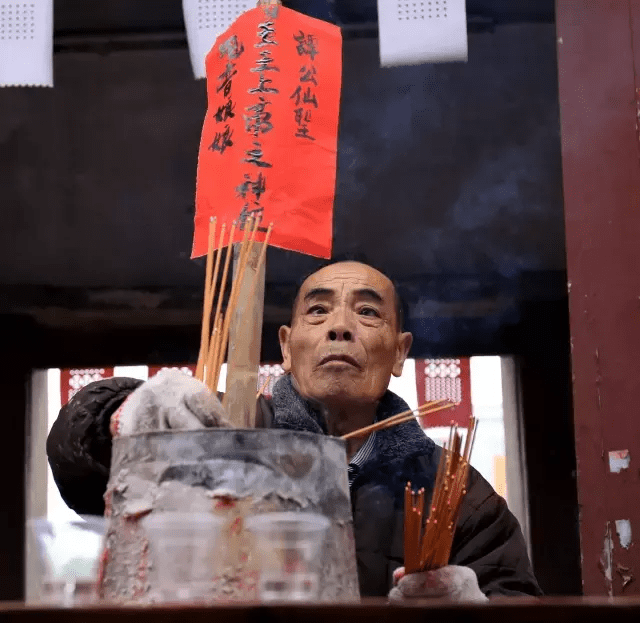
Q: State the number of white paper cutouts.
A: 3